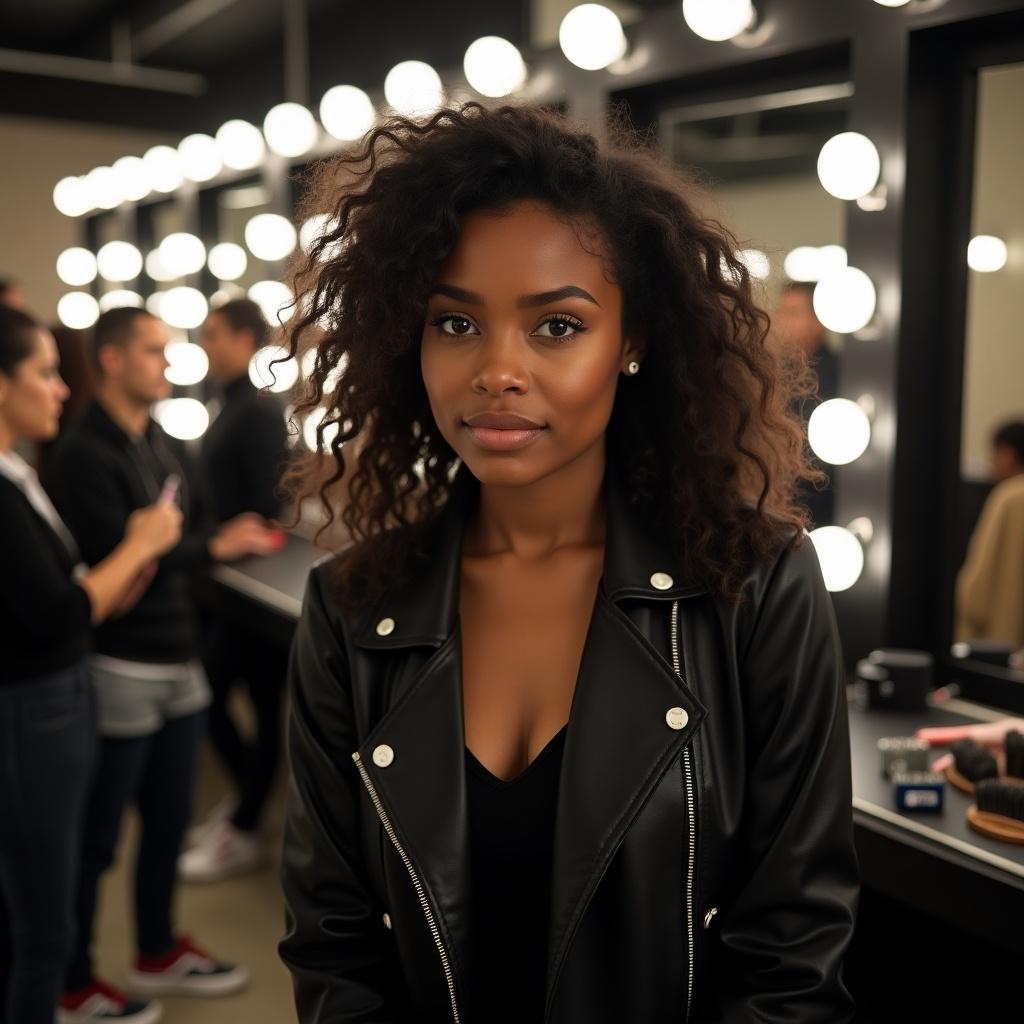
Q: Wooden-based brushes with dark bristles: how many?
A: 3